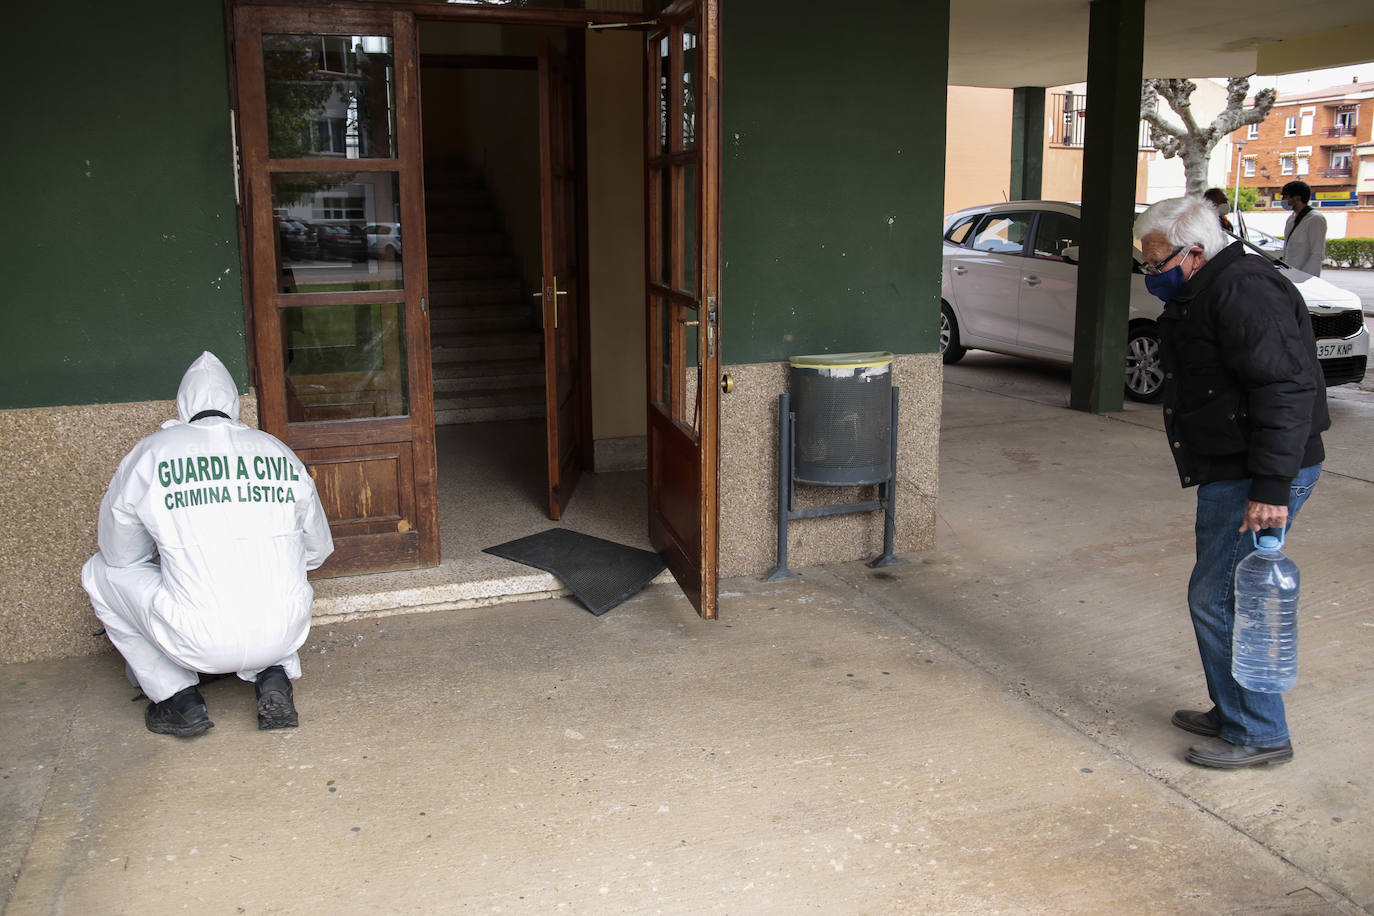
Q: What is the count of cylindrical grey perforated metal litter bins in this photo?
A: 1